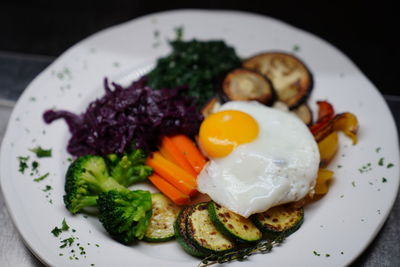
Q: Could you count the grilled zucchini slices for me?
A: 5